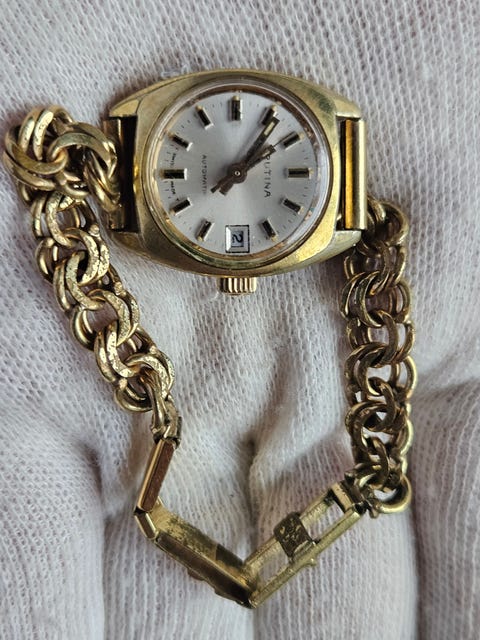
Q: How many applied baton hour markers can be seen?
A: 11